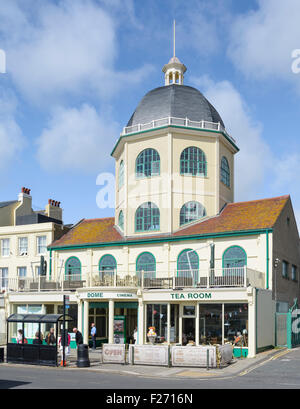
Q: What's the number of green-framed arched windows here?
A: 12